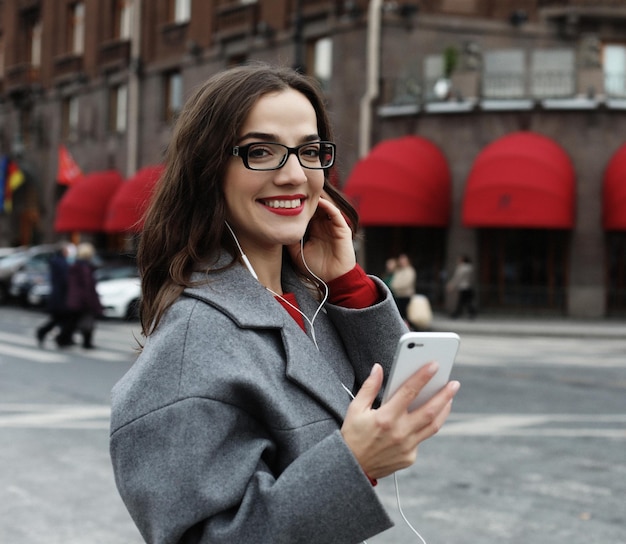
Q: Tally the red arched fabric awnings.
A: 5